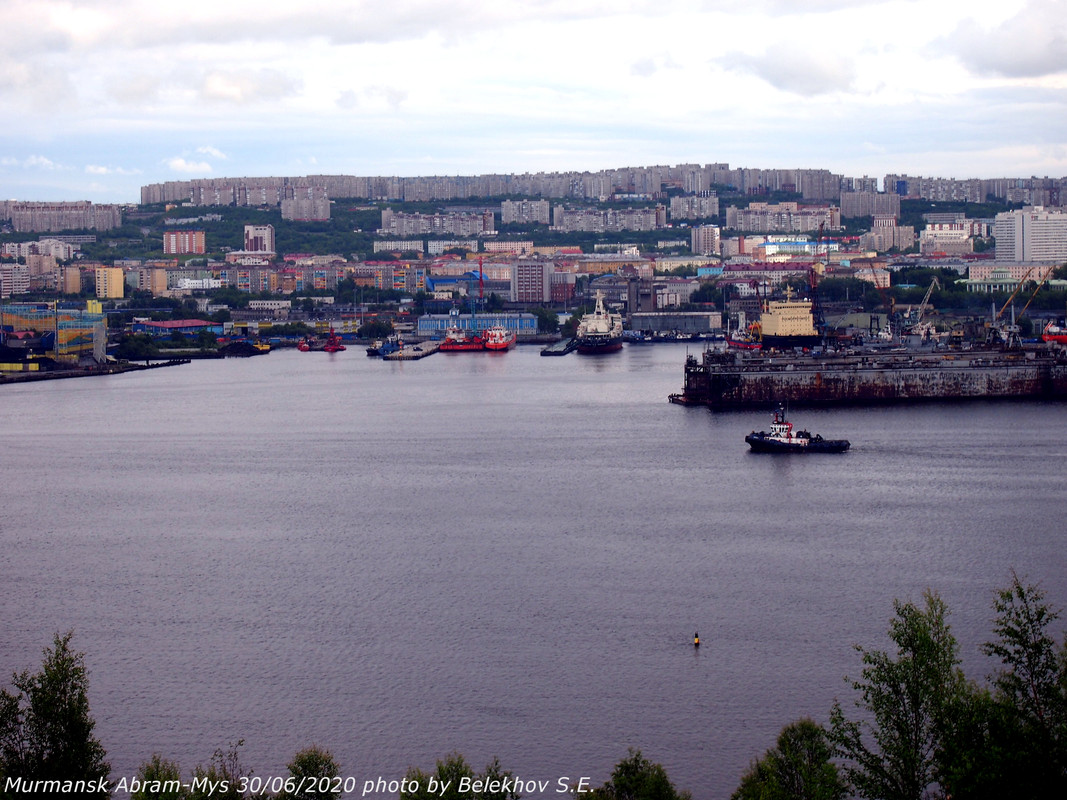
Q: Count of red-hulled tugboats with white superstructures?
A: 2